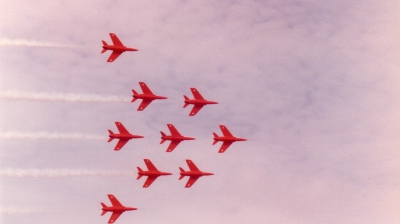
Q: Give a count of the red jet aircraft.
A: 9